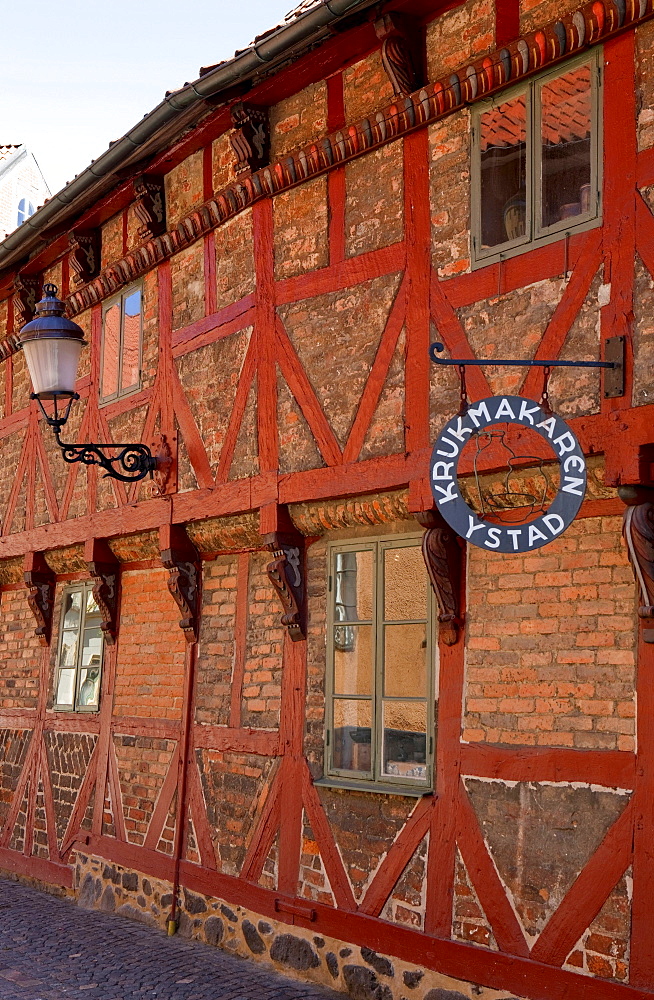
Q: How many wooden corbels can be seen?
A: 11